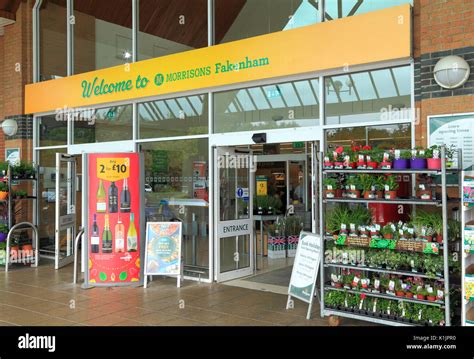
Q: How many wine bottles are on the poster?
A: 7